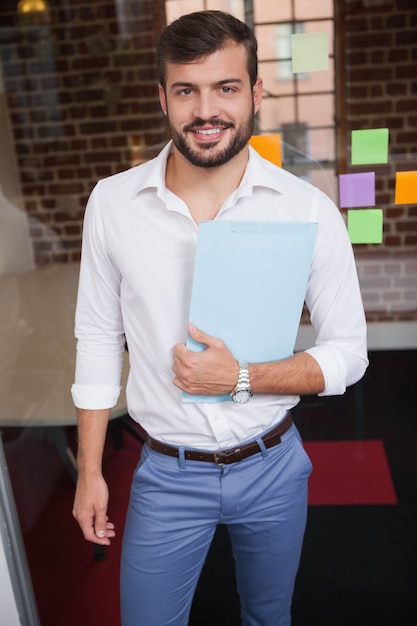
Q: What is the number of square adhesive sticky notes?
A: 6